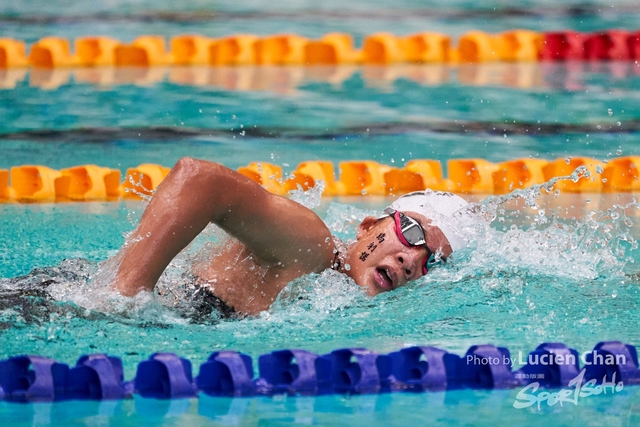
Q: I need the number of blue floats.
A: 10